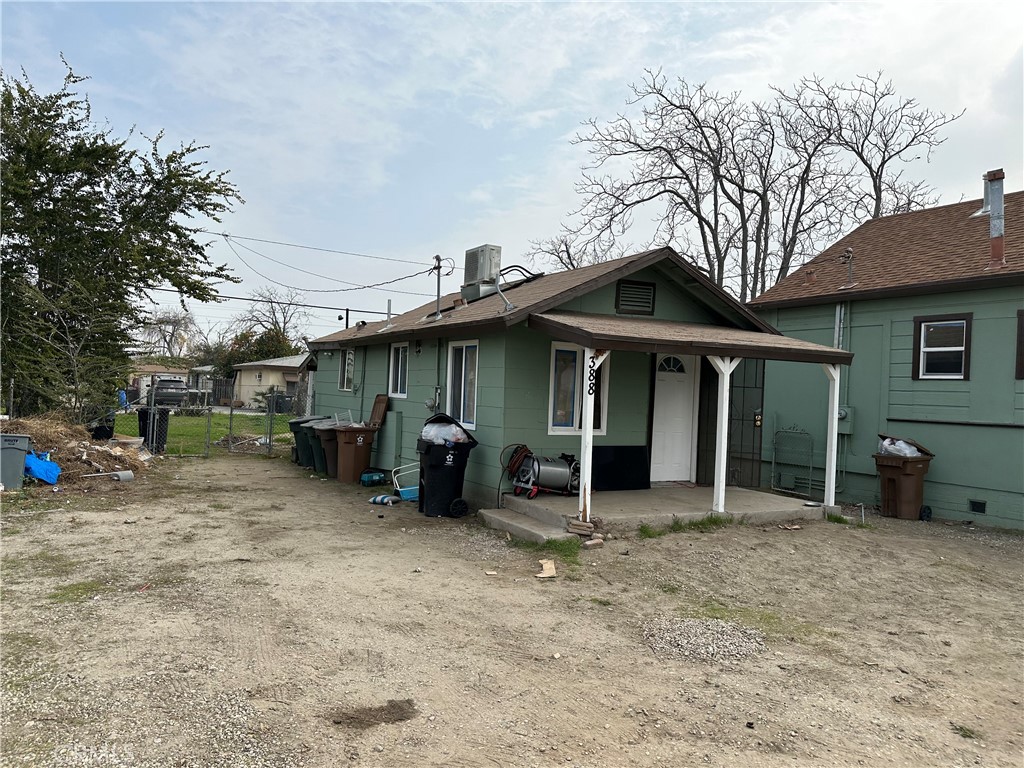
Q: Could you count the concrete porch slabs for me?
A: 1